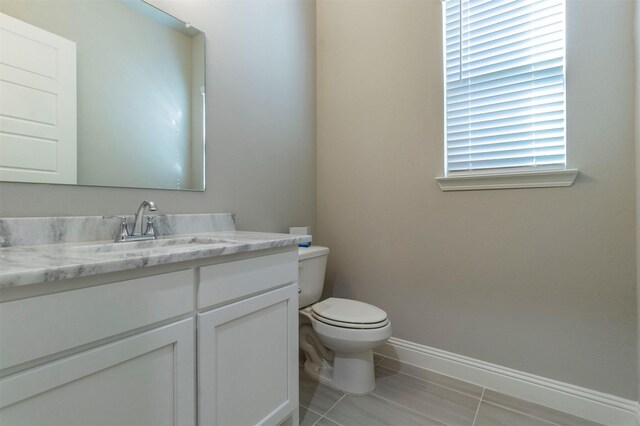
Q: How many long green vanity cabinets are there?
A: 0